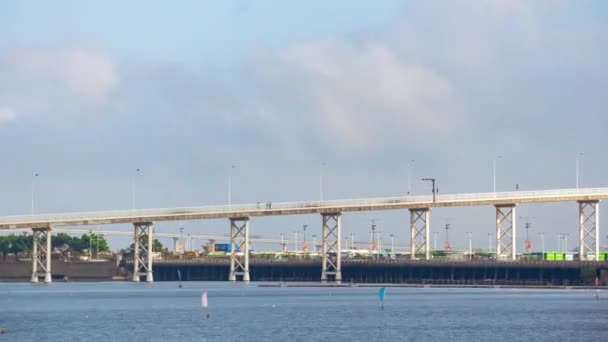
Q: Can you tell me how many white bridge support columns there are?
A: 7